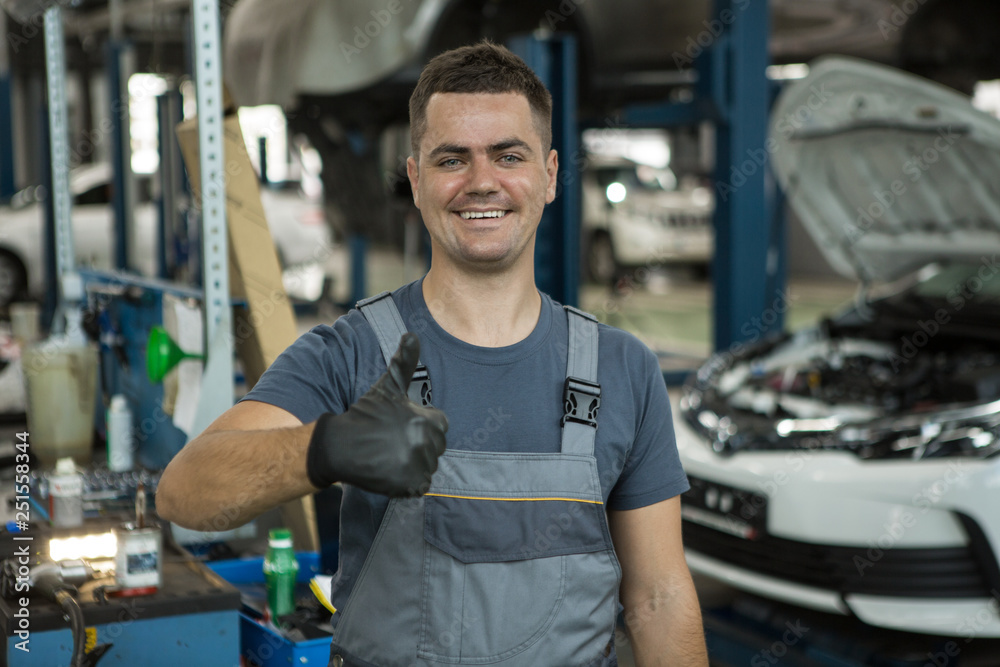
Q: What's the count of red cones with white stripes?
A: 0